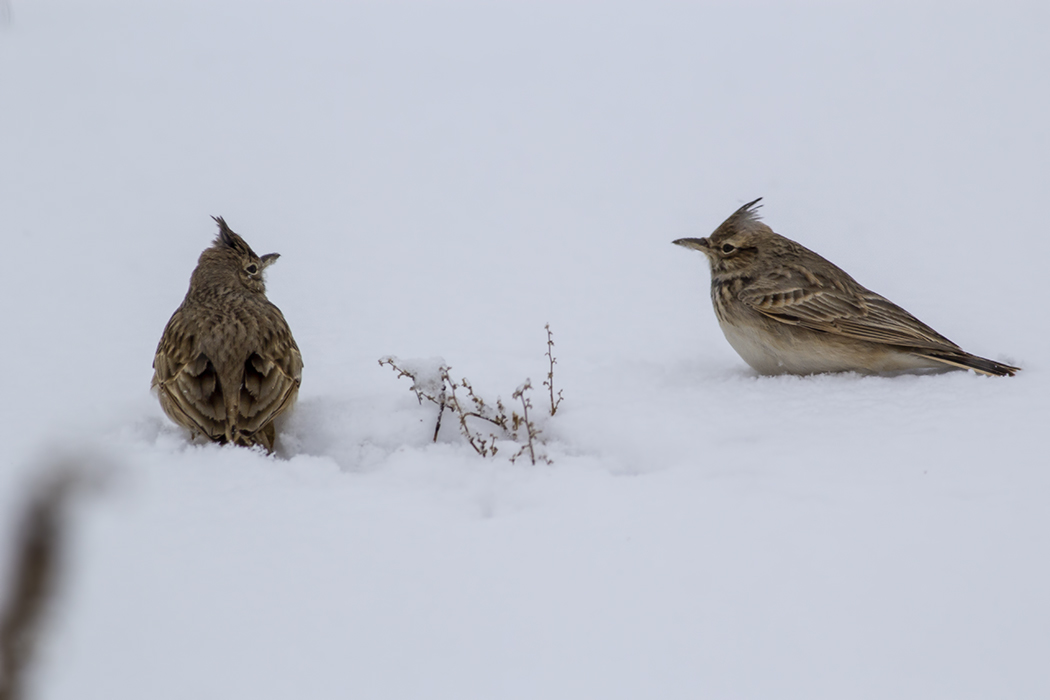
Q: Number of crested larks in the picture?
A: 2